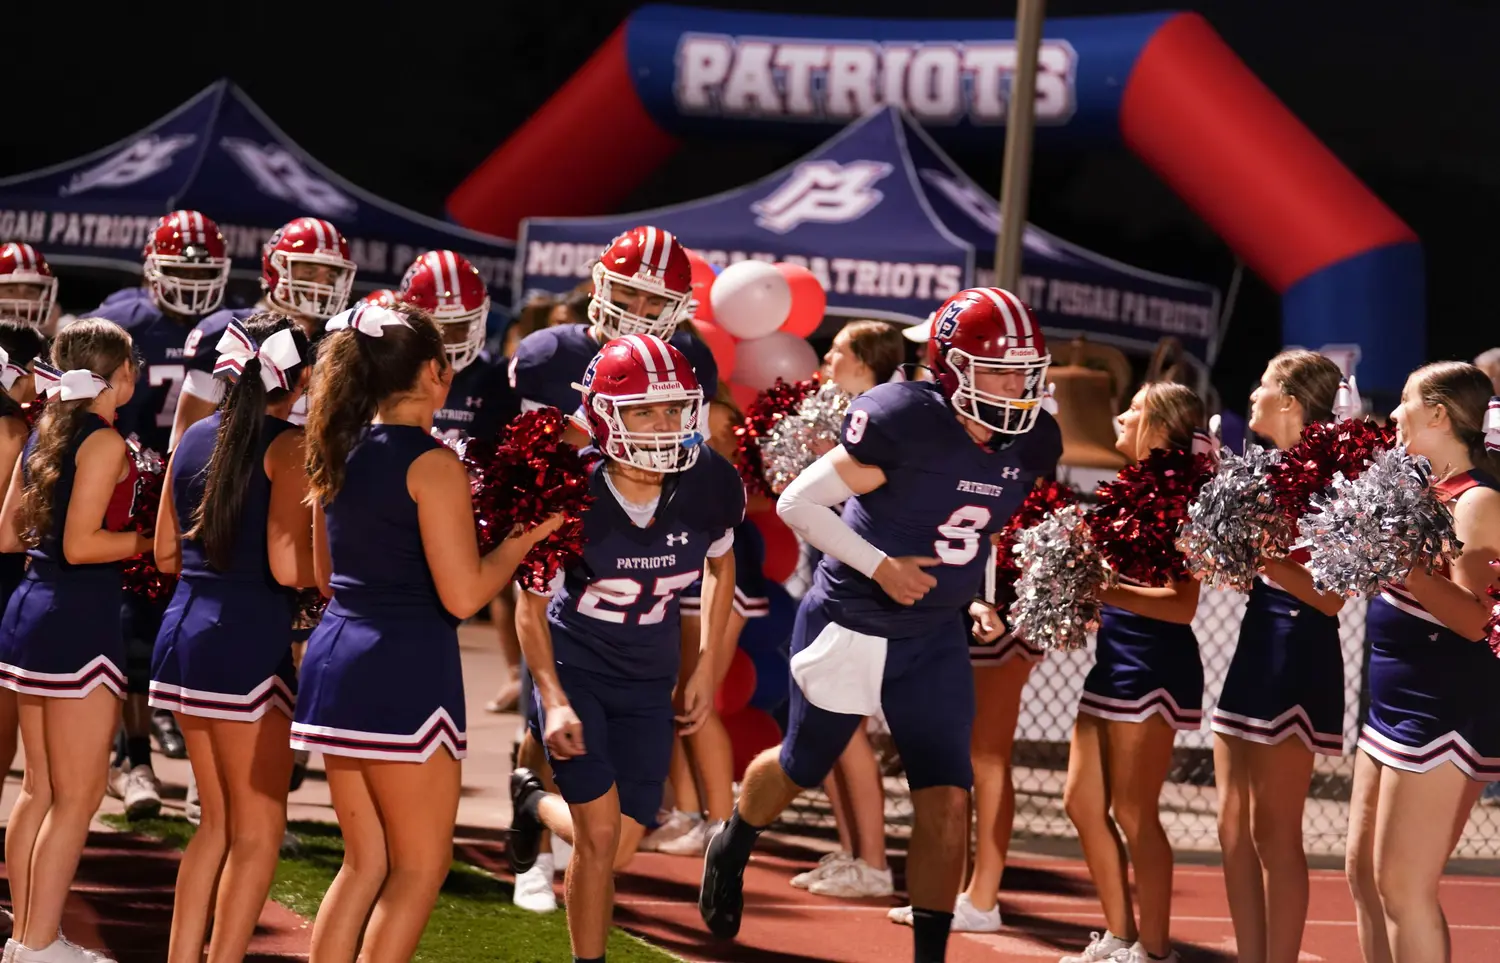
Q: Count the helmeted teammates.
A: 8